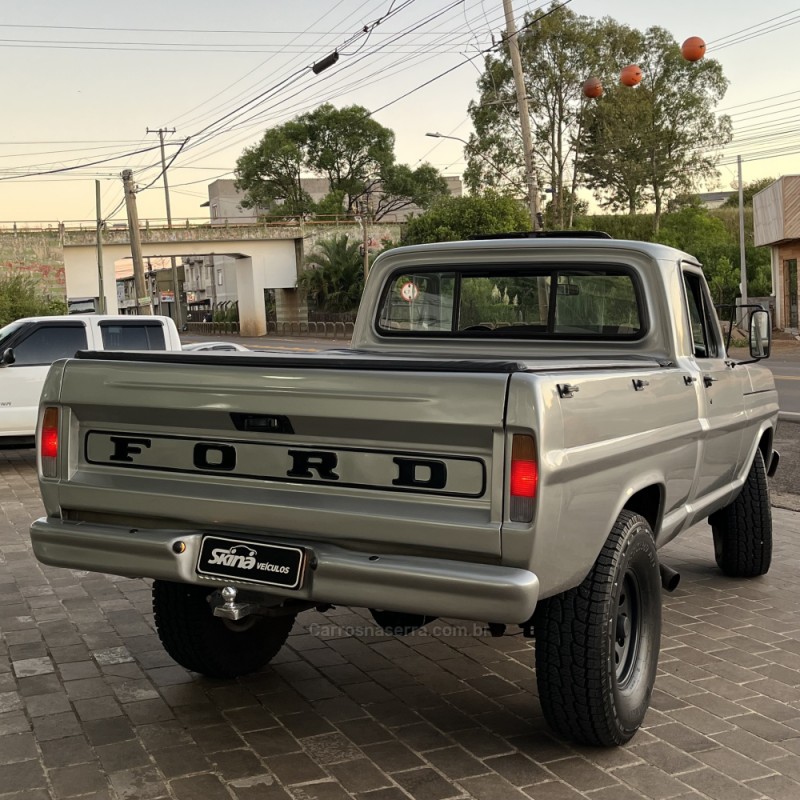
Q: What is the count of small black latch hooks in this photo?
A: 3